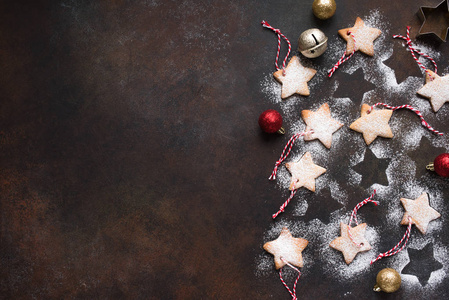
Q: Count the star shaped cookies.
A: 9